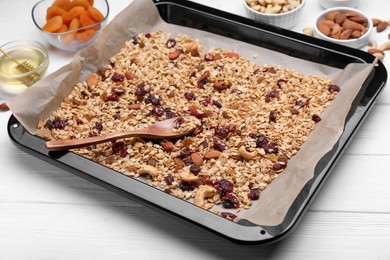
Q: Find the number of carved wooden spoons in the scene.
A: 1